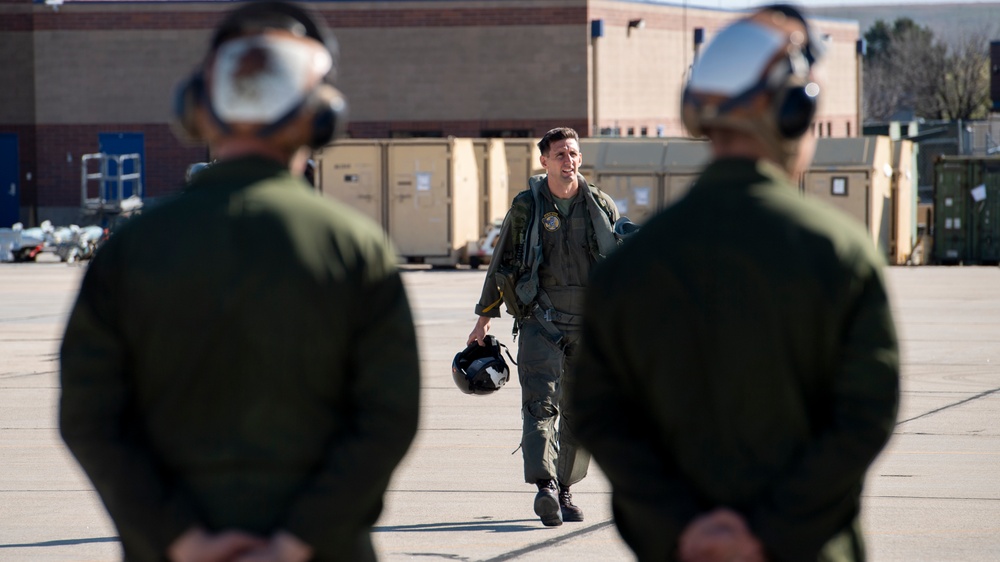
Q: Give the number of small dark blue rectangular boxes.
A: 3